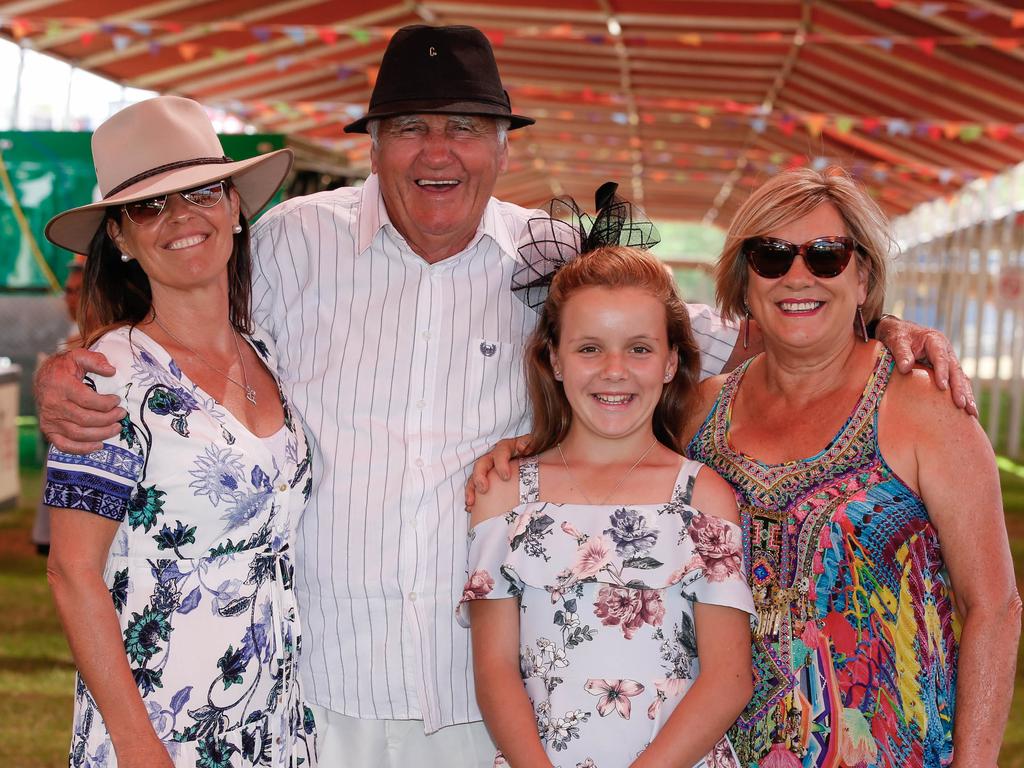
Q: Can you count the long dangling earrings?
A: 2